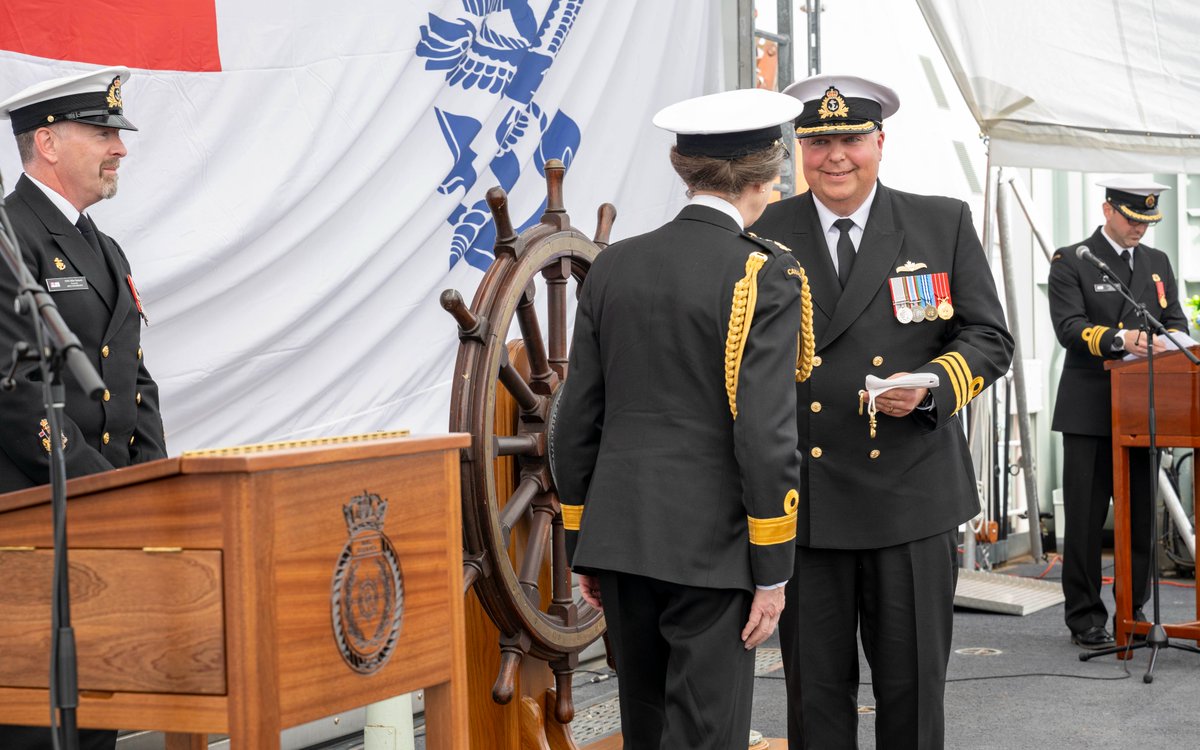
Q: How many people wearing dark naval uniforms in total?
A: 4